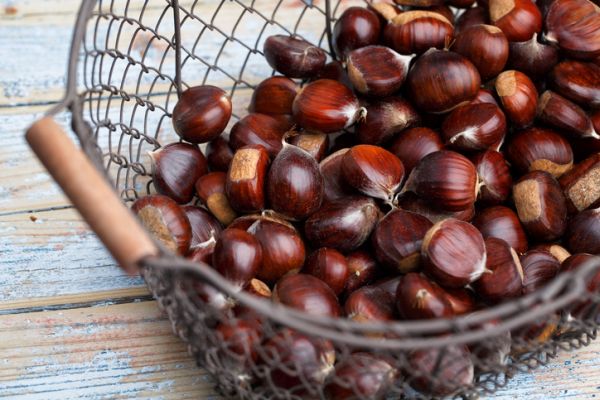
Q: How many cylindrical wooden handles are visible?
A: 1